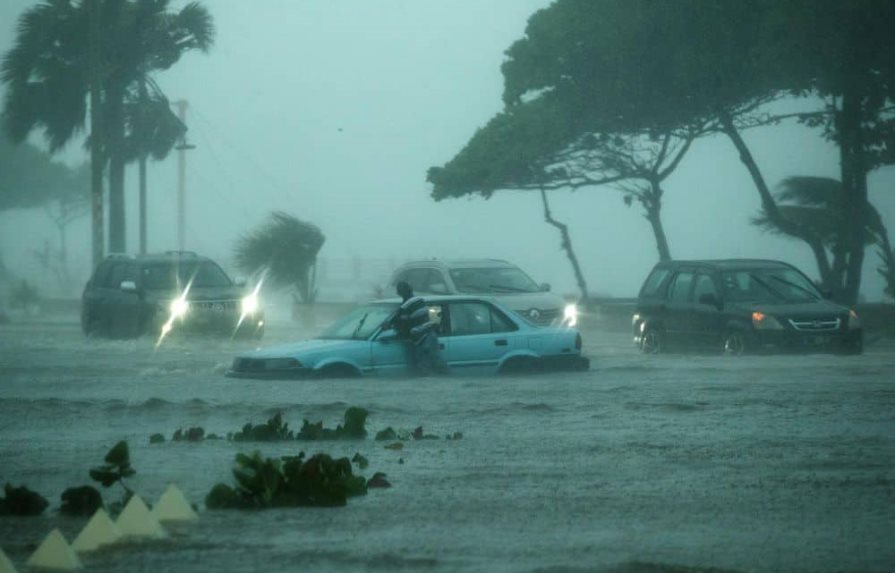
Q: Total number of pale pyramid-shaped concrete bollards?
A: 5